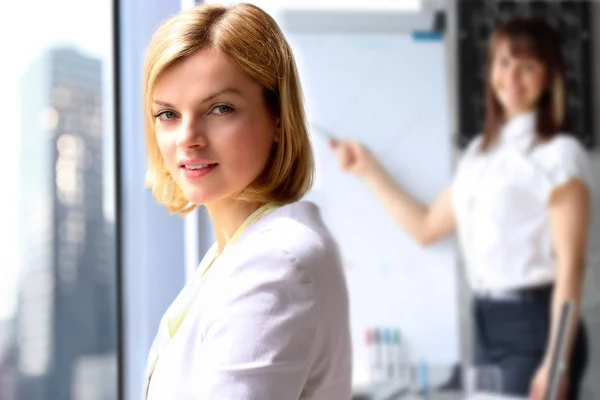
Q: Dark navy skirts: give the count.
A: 1